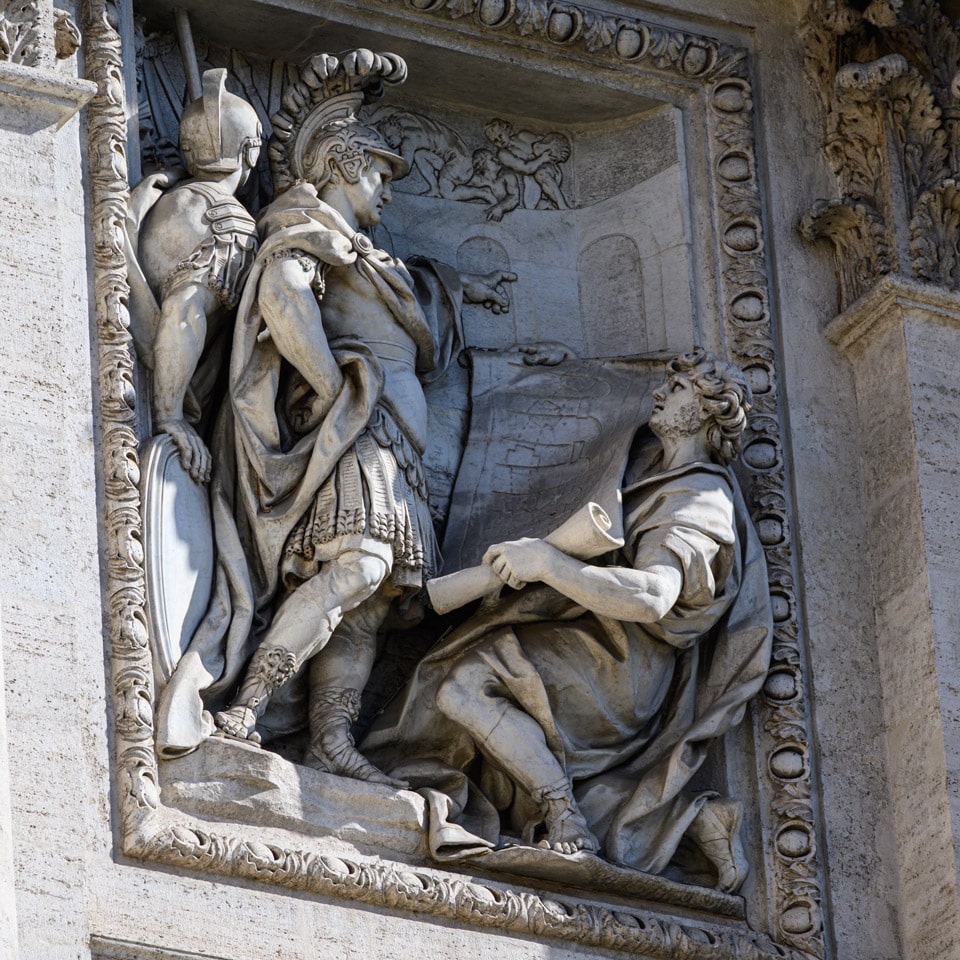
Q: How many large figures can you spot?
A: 3